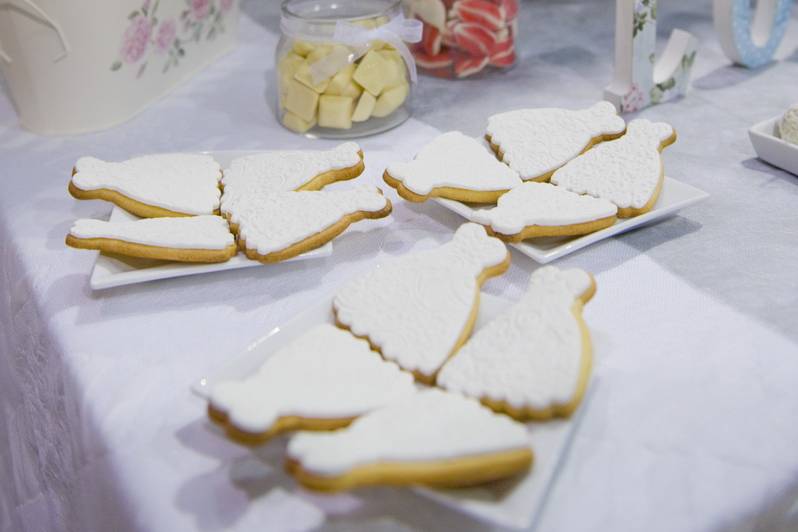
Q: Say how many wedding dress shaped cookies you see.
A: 12